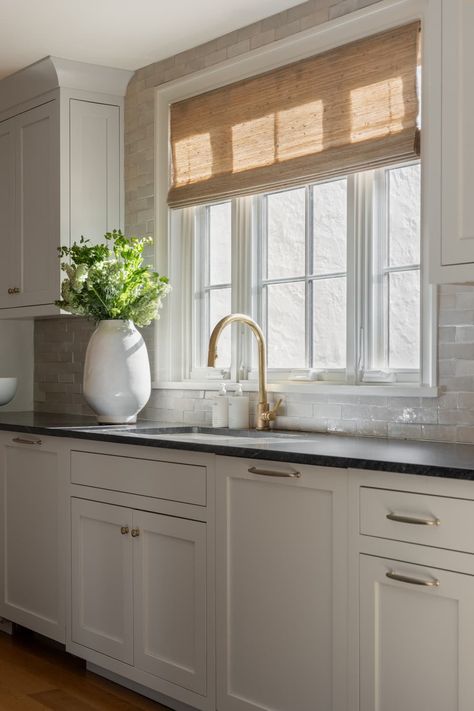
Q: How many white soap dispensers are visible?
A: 2